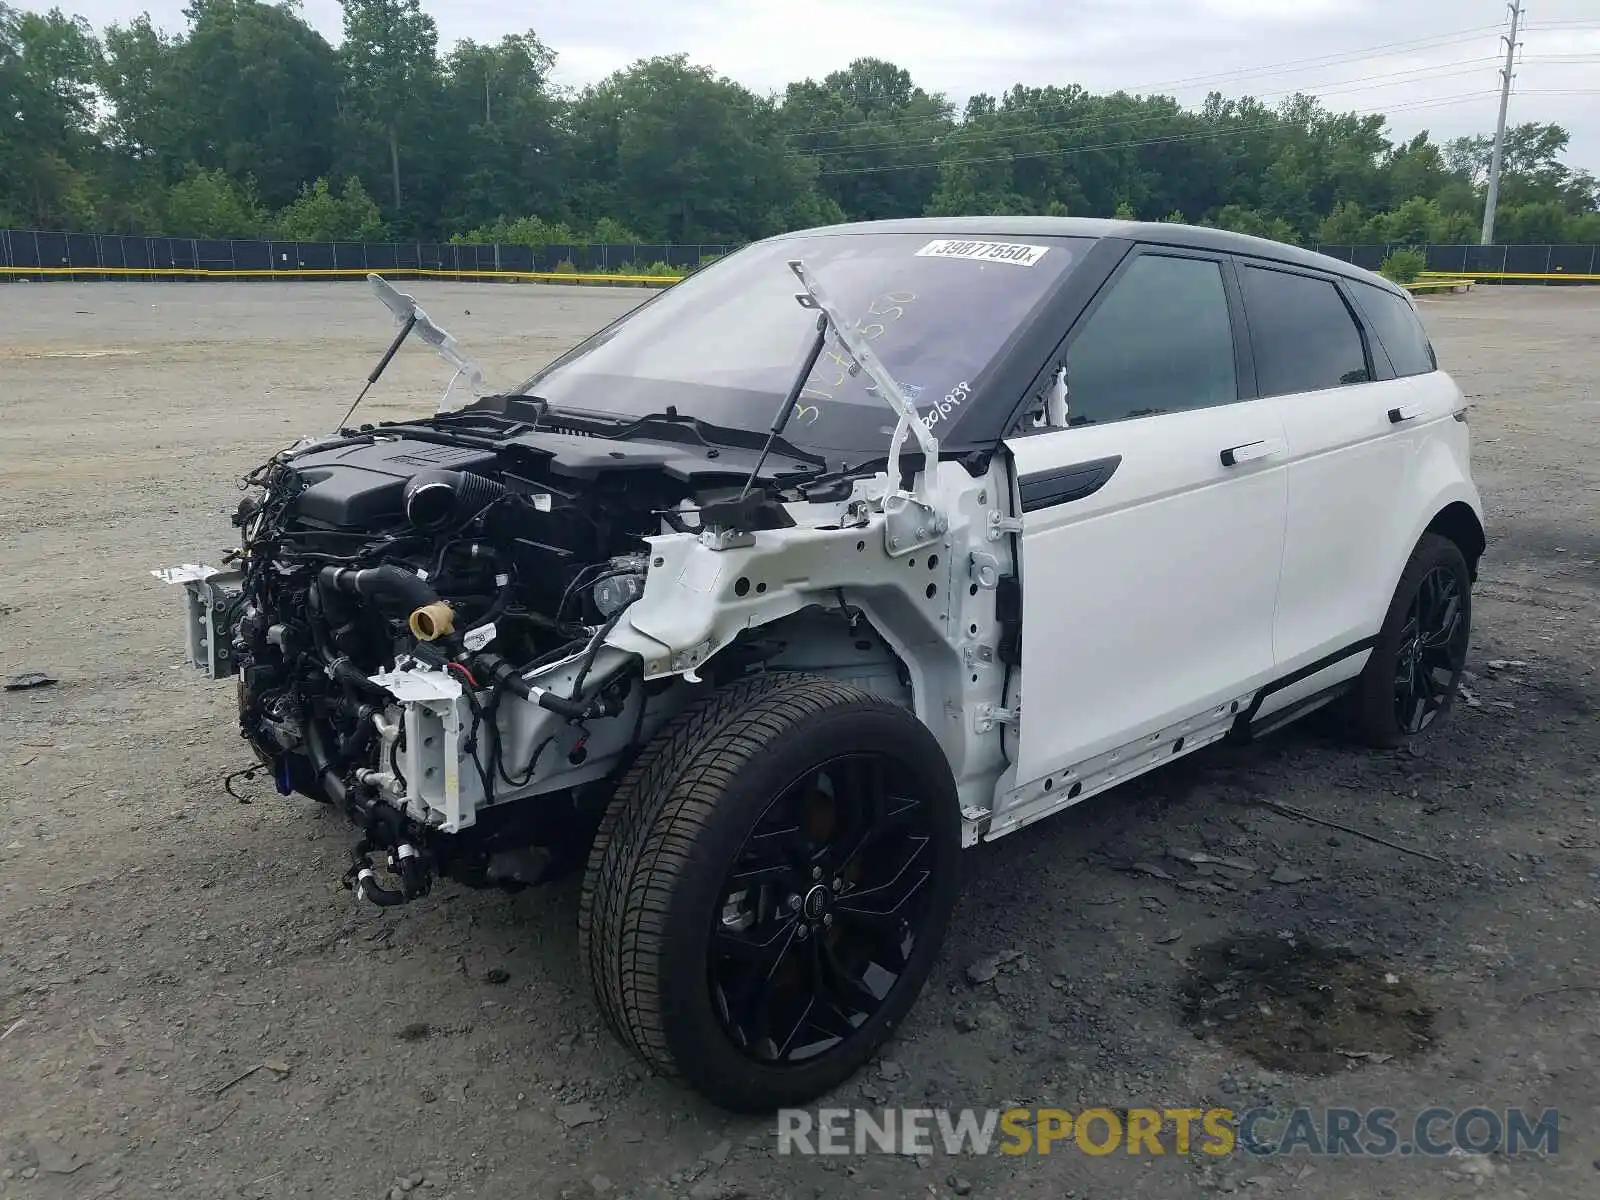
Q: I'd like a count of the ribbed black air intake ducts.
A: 1